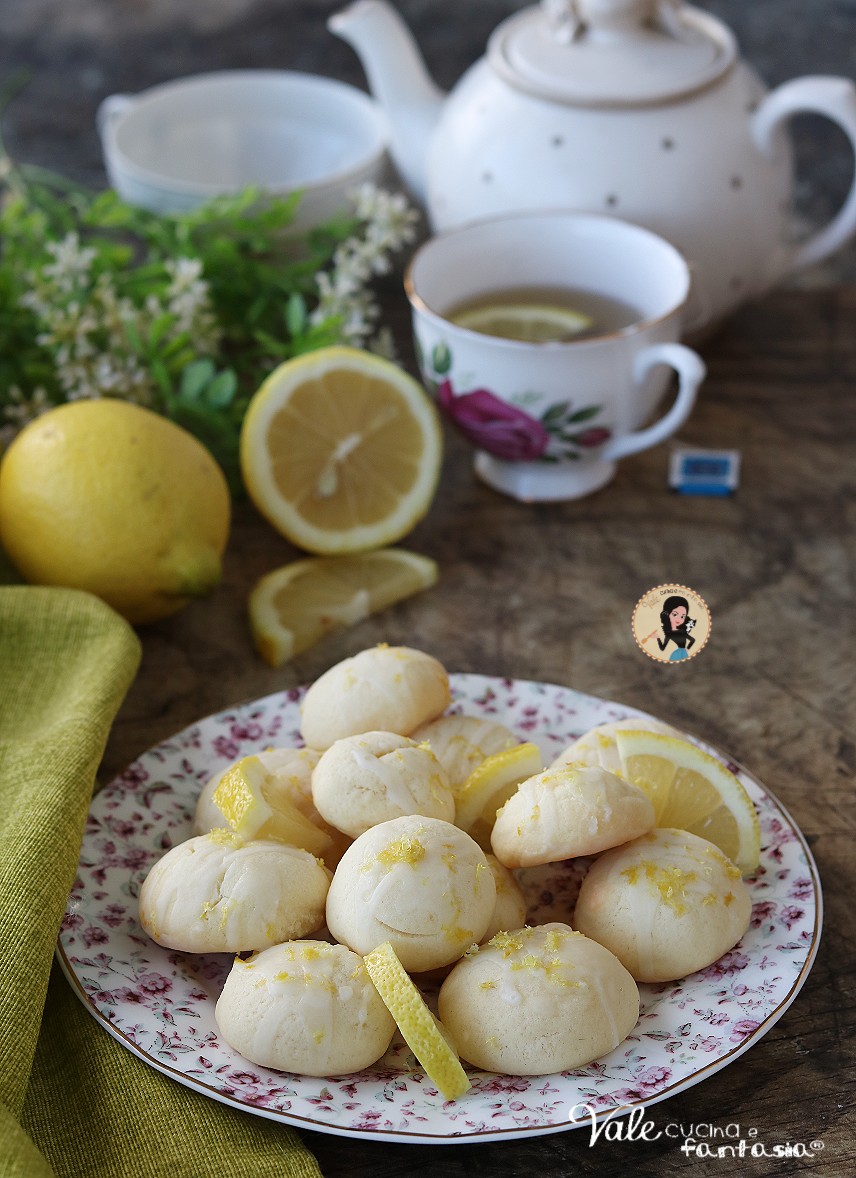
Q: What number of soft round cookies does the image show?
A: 12